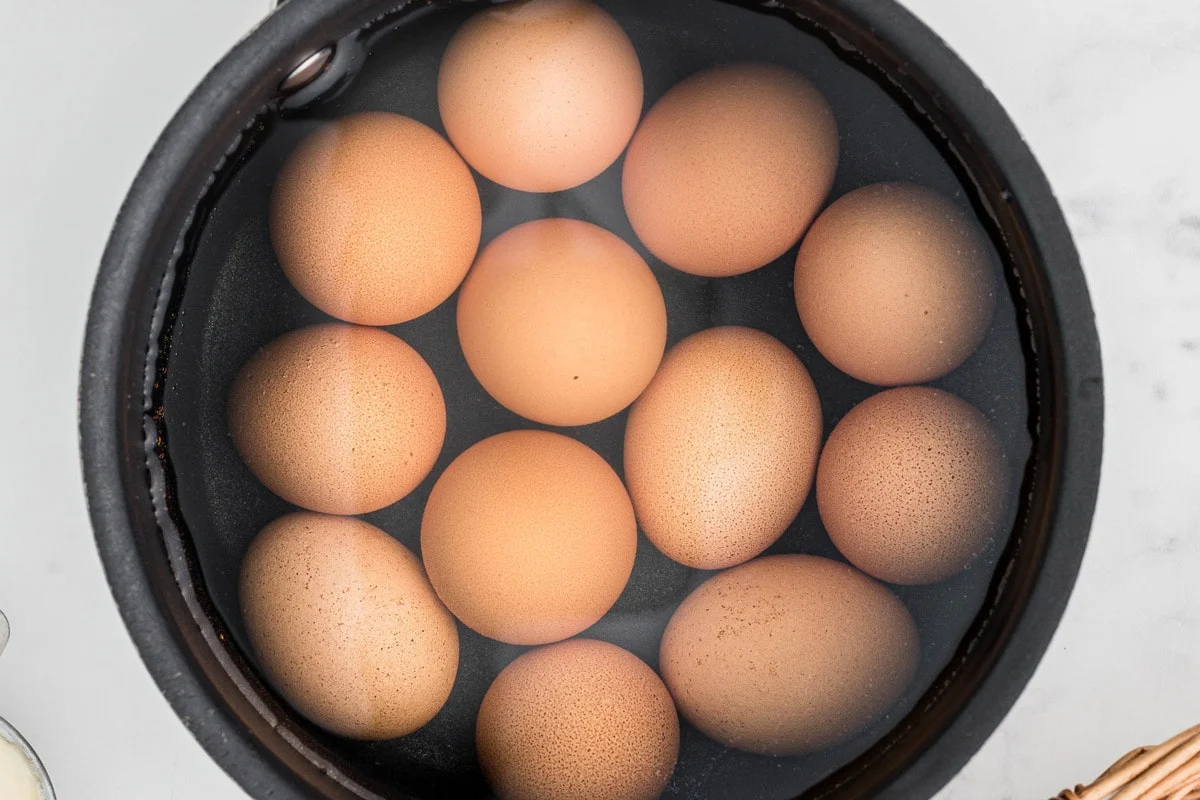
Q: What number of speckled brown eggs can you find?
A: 12